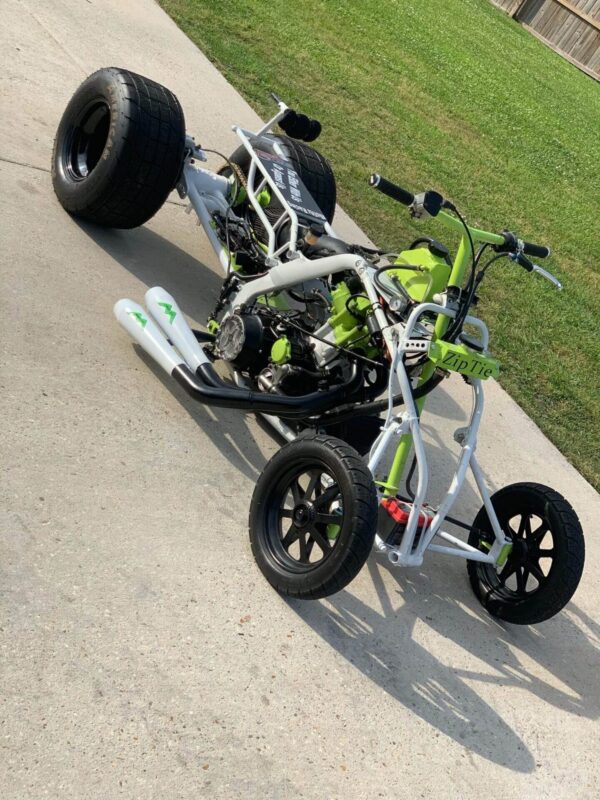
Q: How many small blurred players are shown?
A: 0